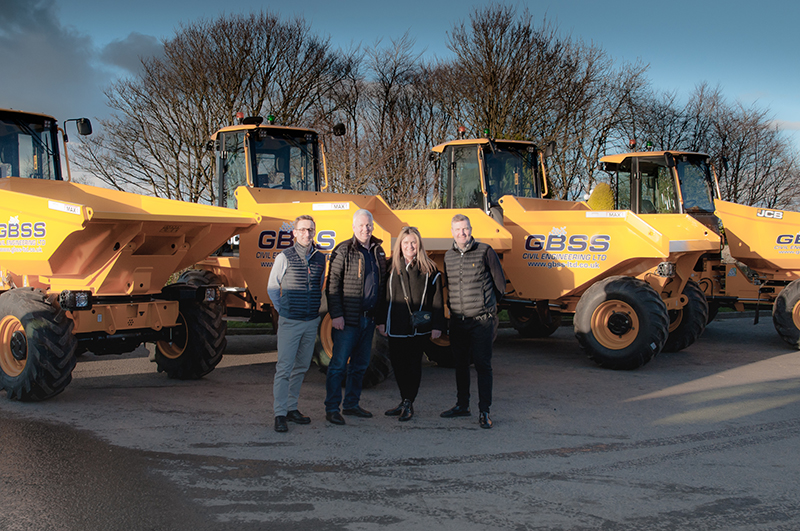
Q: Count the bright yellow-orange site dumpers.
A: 4